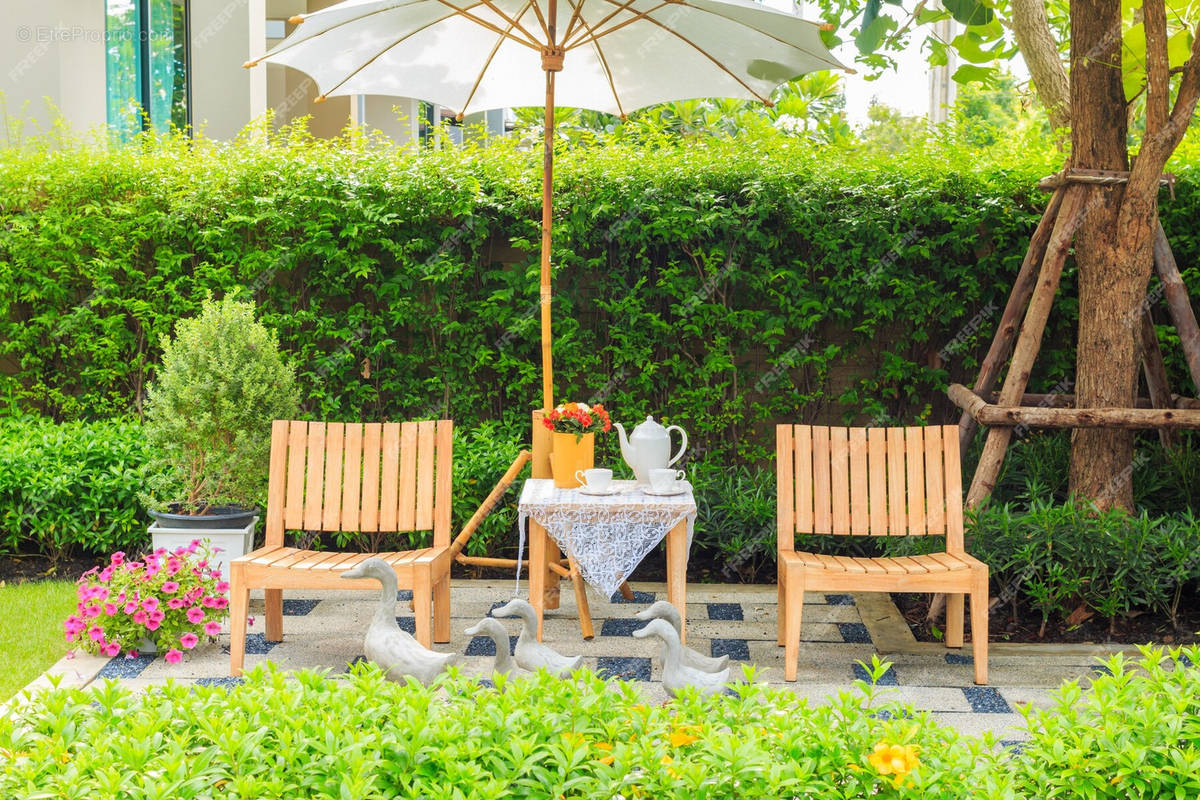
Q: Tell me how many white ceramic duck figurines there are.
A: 5